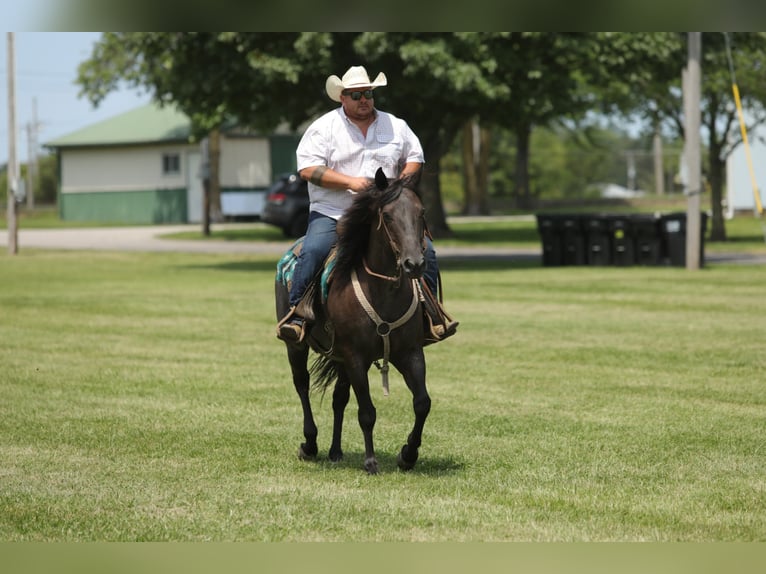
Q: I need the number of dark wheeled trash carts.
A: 6